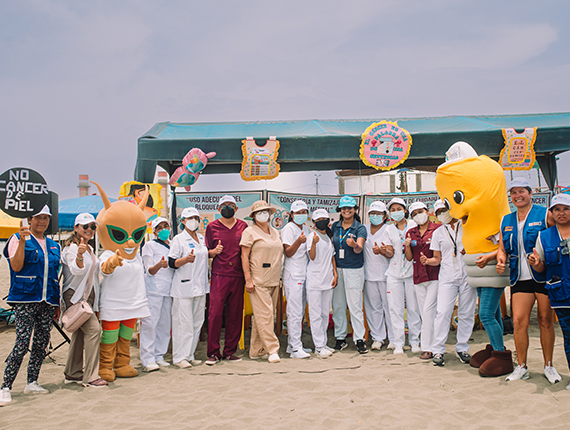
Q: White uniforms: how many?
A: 7